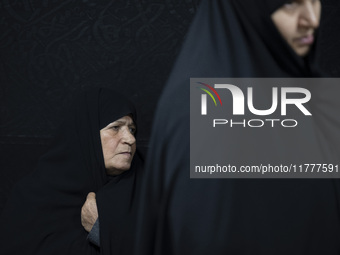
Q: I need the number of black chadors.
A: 2